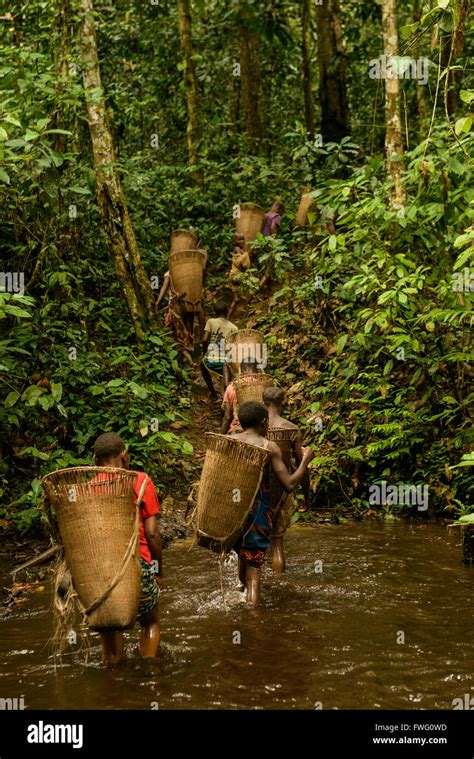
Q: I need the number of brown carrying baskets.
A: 9